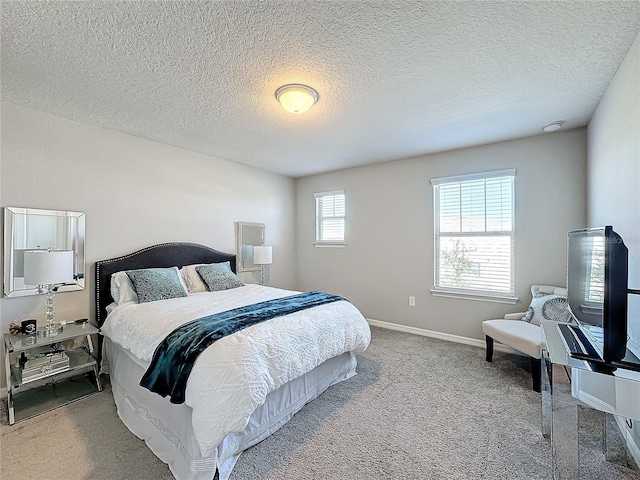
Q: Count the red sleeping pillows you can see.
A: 0